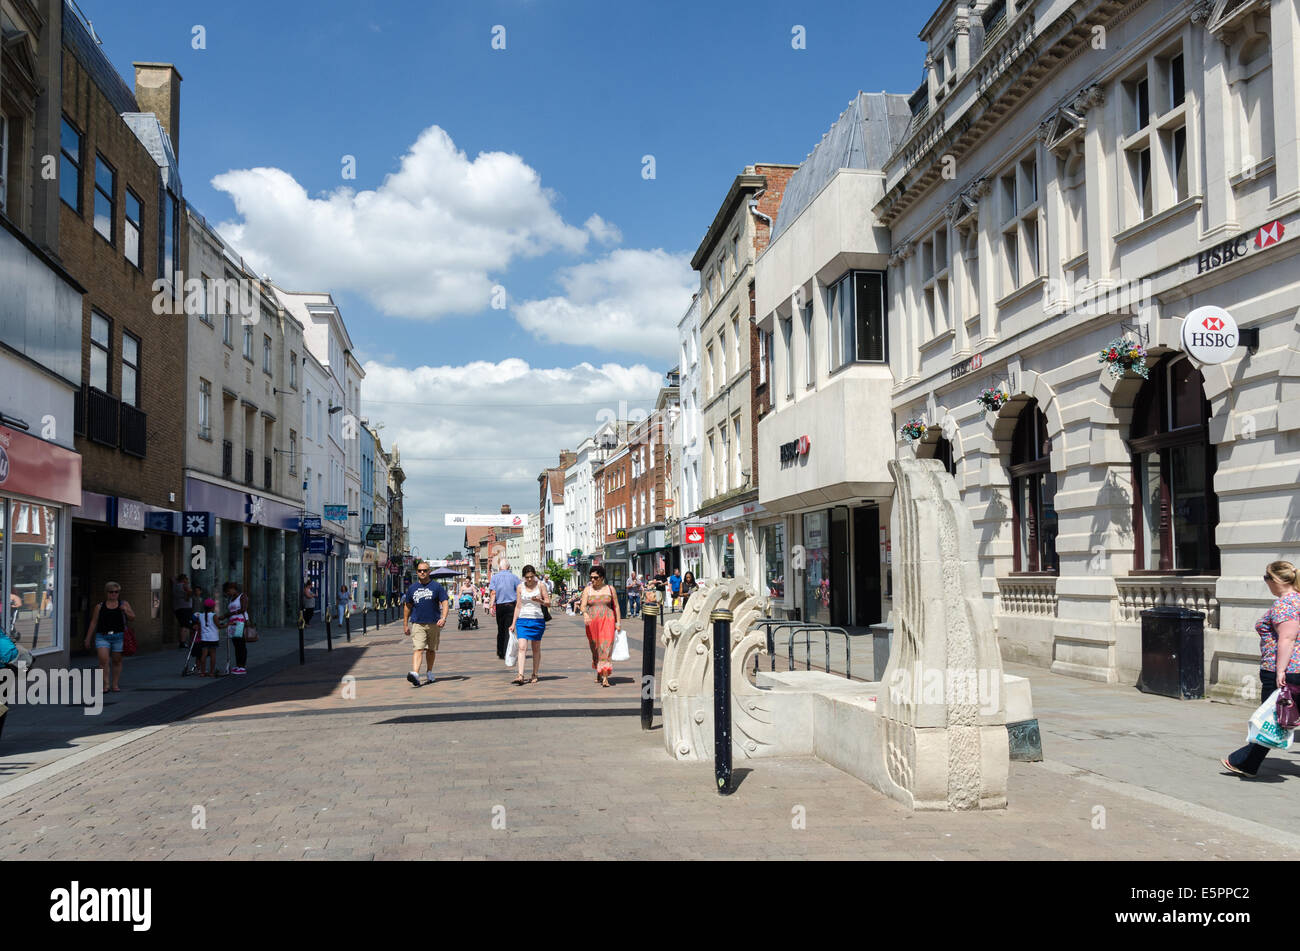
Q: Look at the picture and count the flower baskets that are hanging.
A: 3